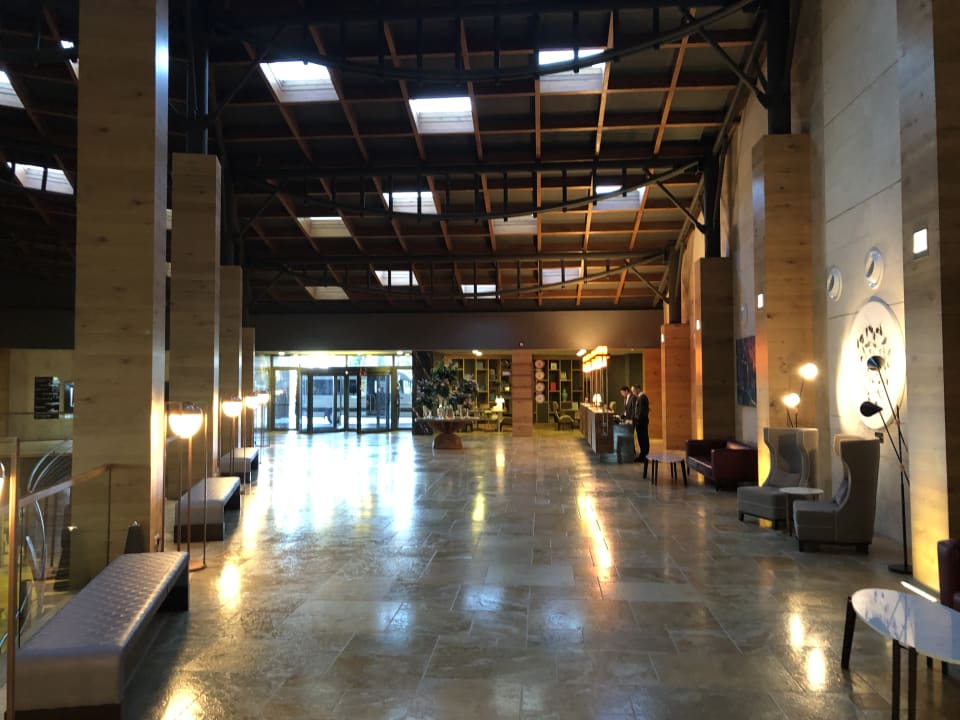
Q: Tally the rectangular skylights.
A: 14